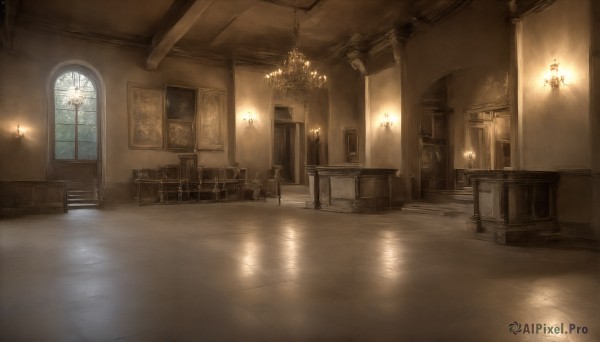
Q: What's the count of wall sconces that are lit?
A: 6